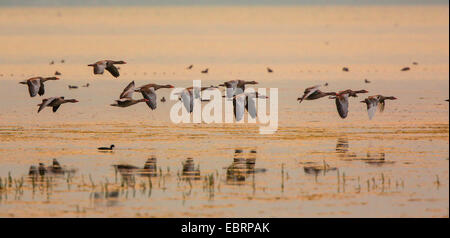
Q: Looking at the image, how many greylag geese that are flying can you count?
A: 11